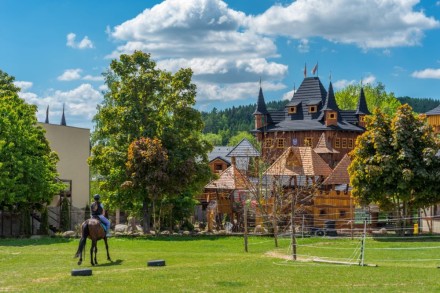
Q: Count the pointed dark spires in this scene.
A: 5